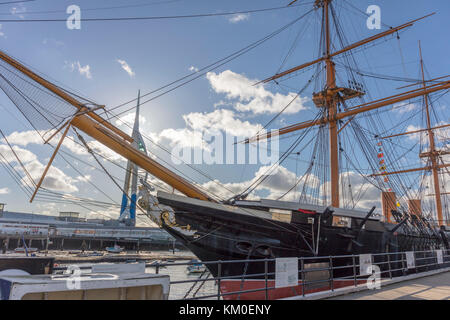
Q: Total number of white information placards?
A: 4